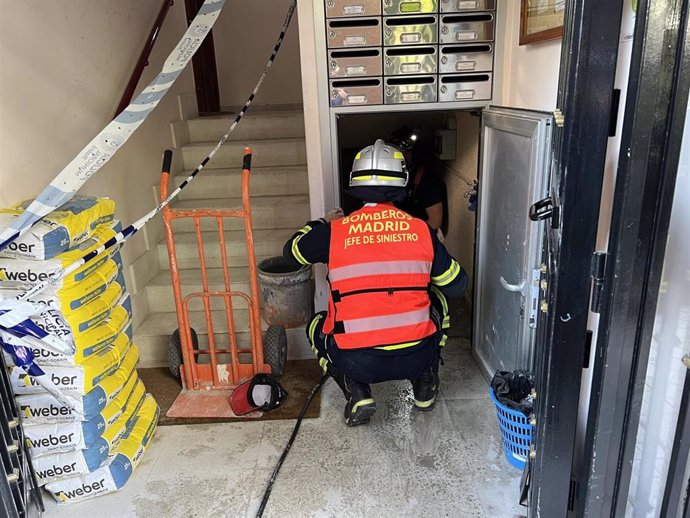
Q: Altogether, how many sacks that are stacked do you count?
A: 10